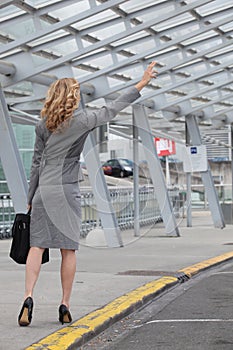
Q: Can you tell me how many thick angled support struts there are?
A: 4